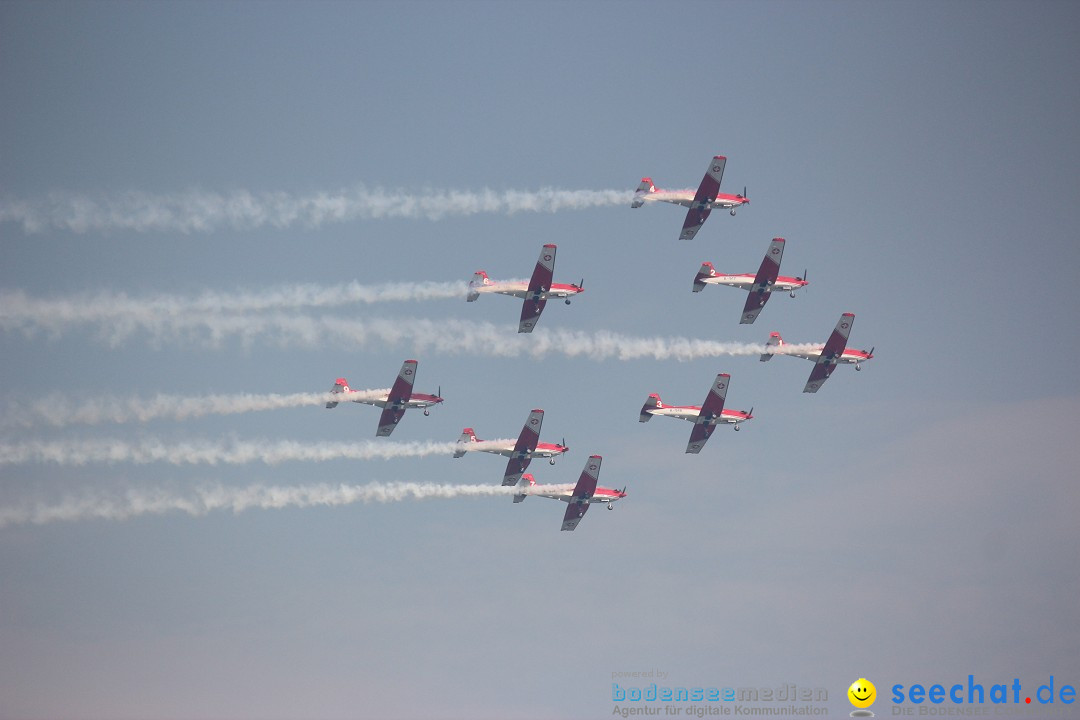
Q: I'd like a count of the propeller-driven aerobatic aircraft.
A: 8